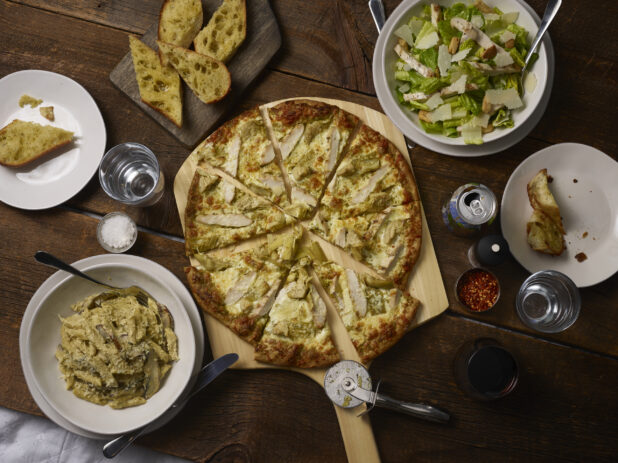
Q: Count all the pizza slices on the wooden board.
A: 8